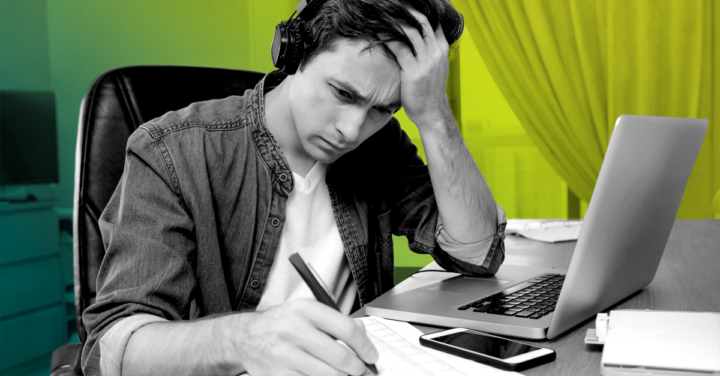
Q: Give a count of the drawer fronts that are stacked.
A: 3